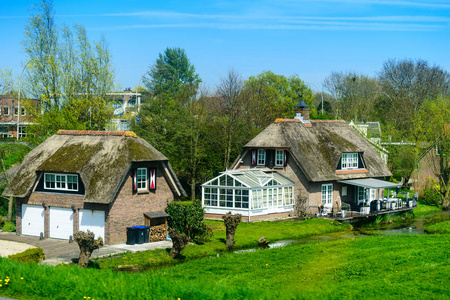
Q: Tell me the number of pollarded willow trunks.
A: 3